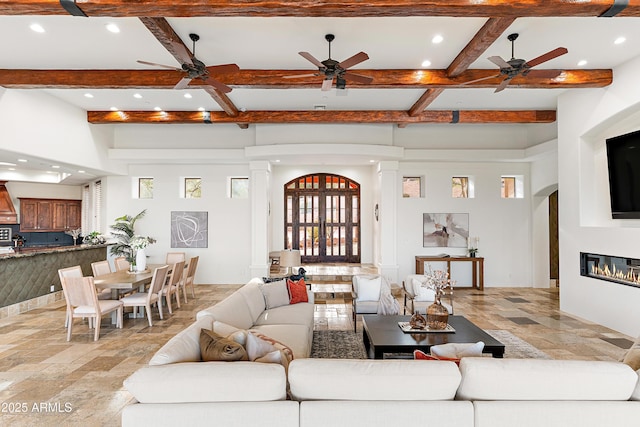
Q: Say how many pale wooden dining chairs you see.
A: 8